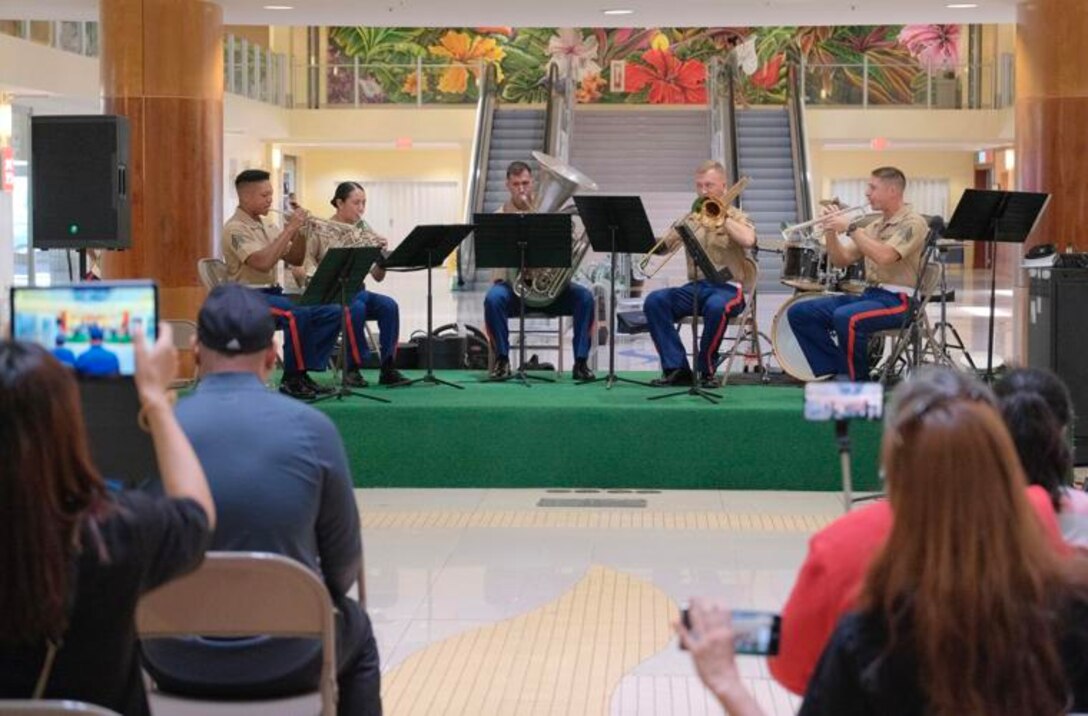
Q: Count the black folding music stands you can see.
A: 6